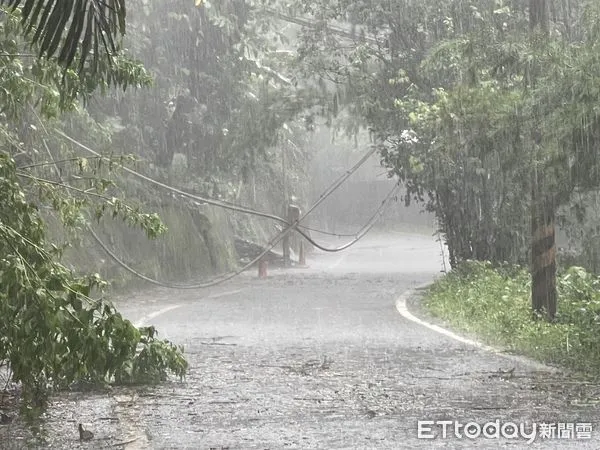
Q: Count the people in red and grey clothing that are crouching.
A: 0